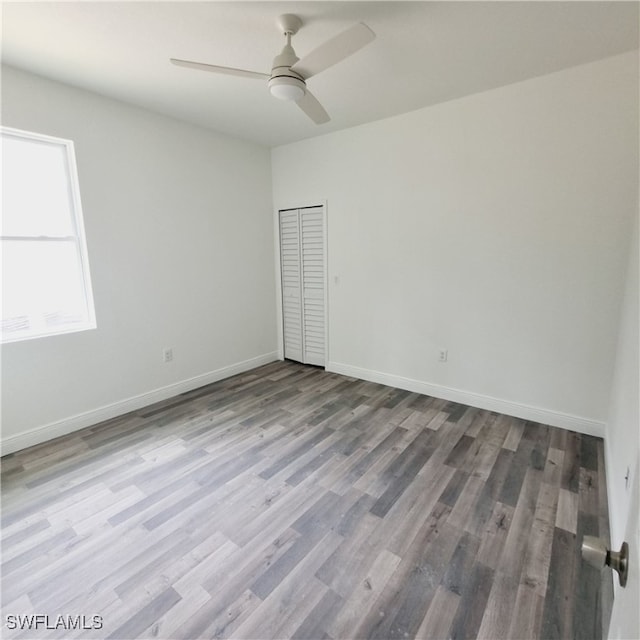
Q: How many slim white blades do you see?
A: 3